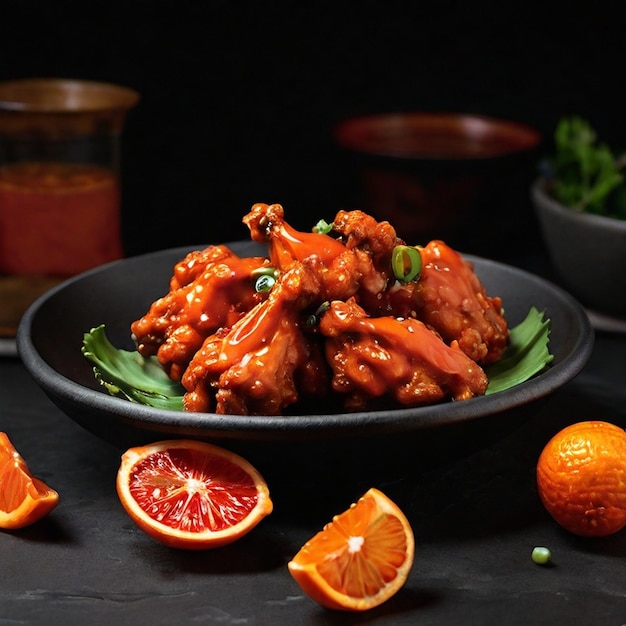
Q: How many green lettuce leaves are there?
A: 2